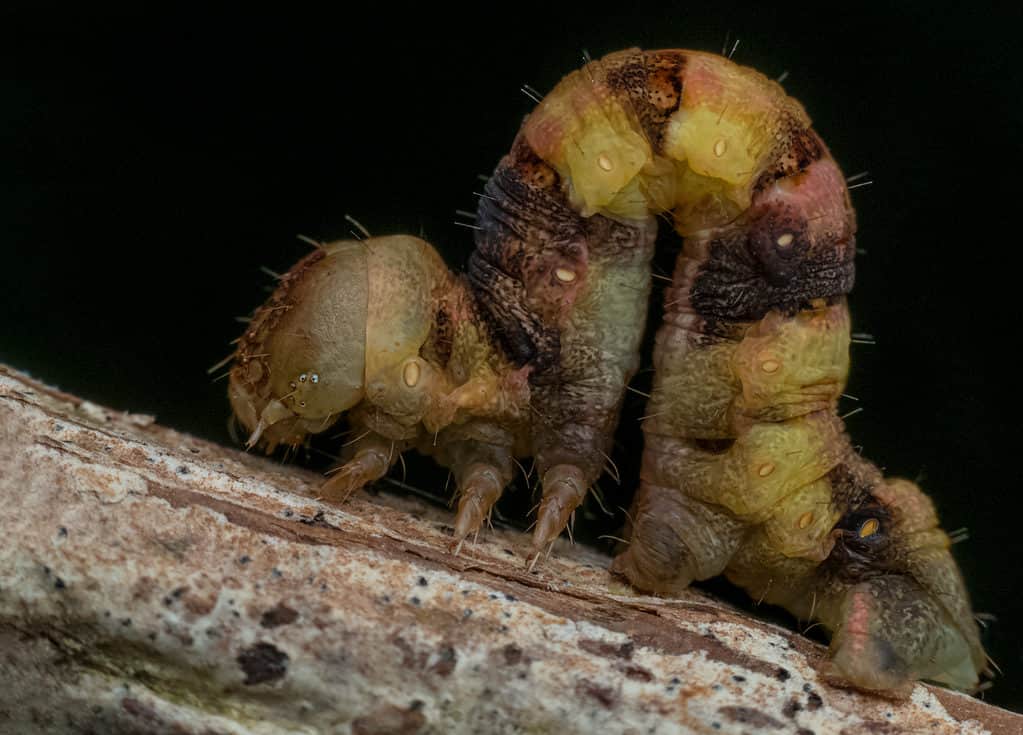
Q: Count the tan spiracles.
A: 9